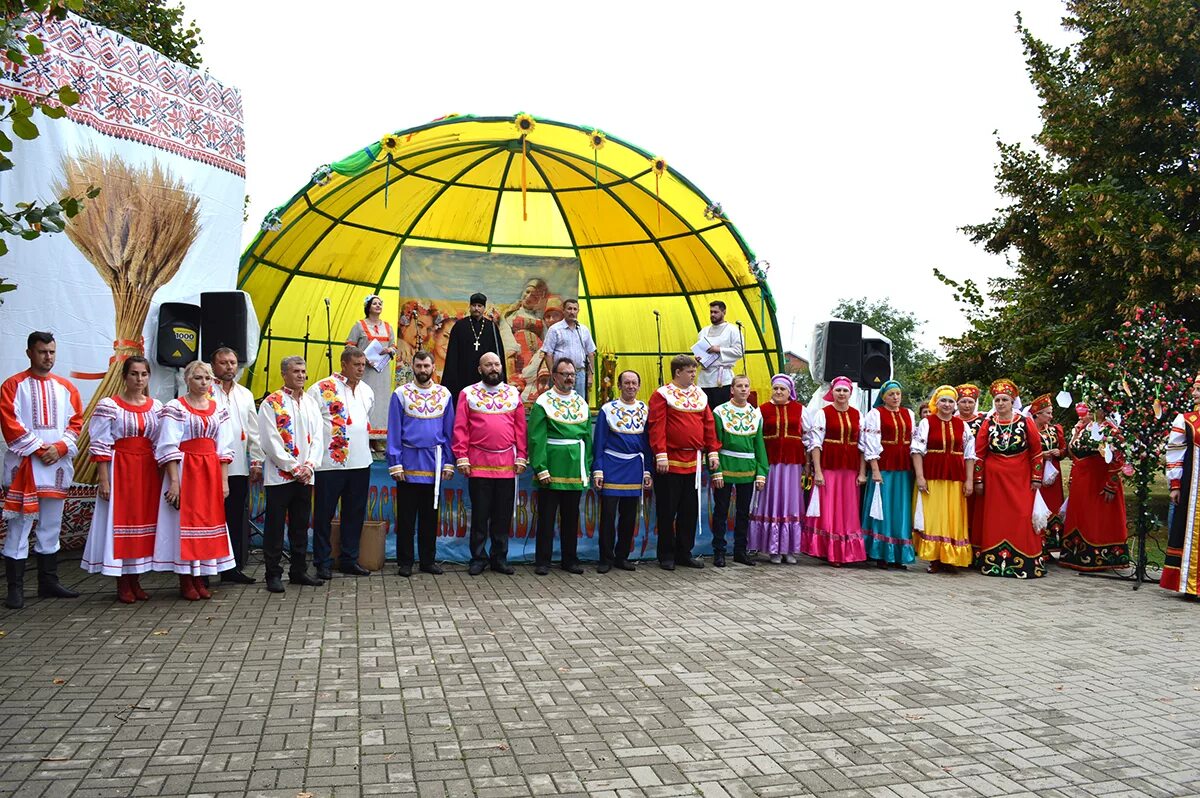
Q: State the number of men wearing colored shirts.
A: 6